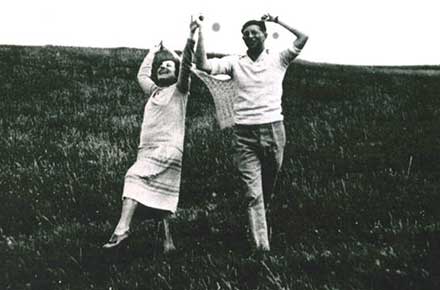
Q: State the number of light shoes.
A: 1